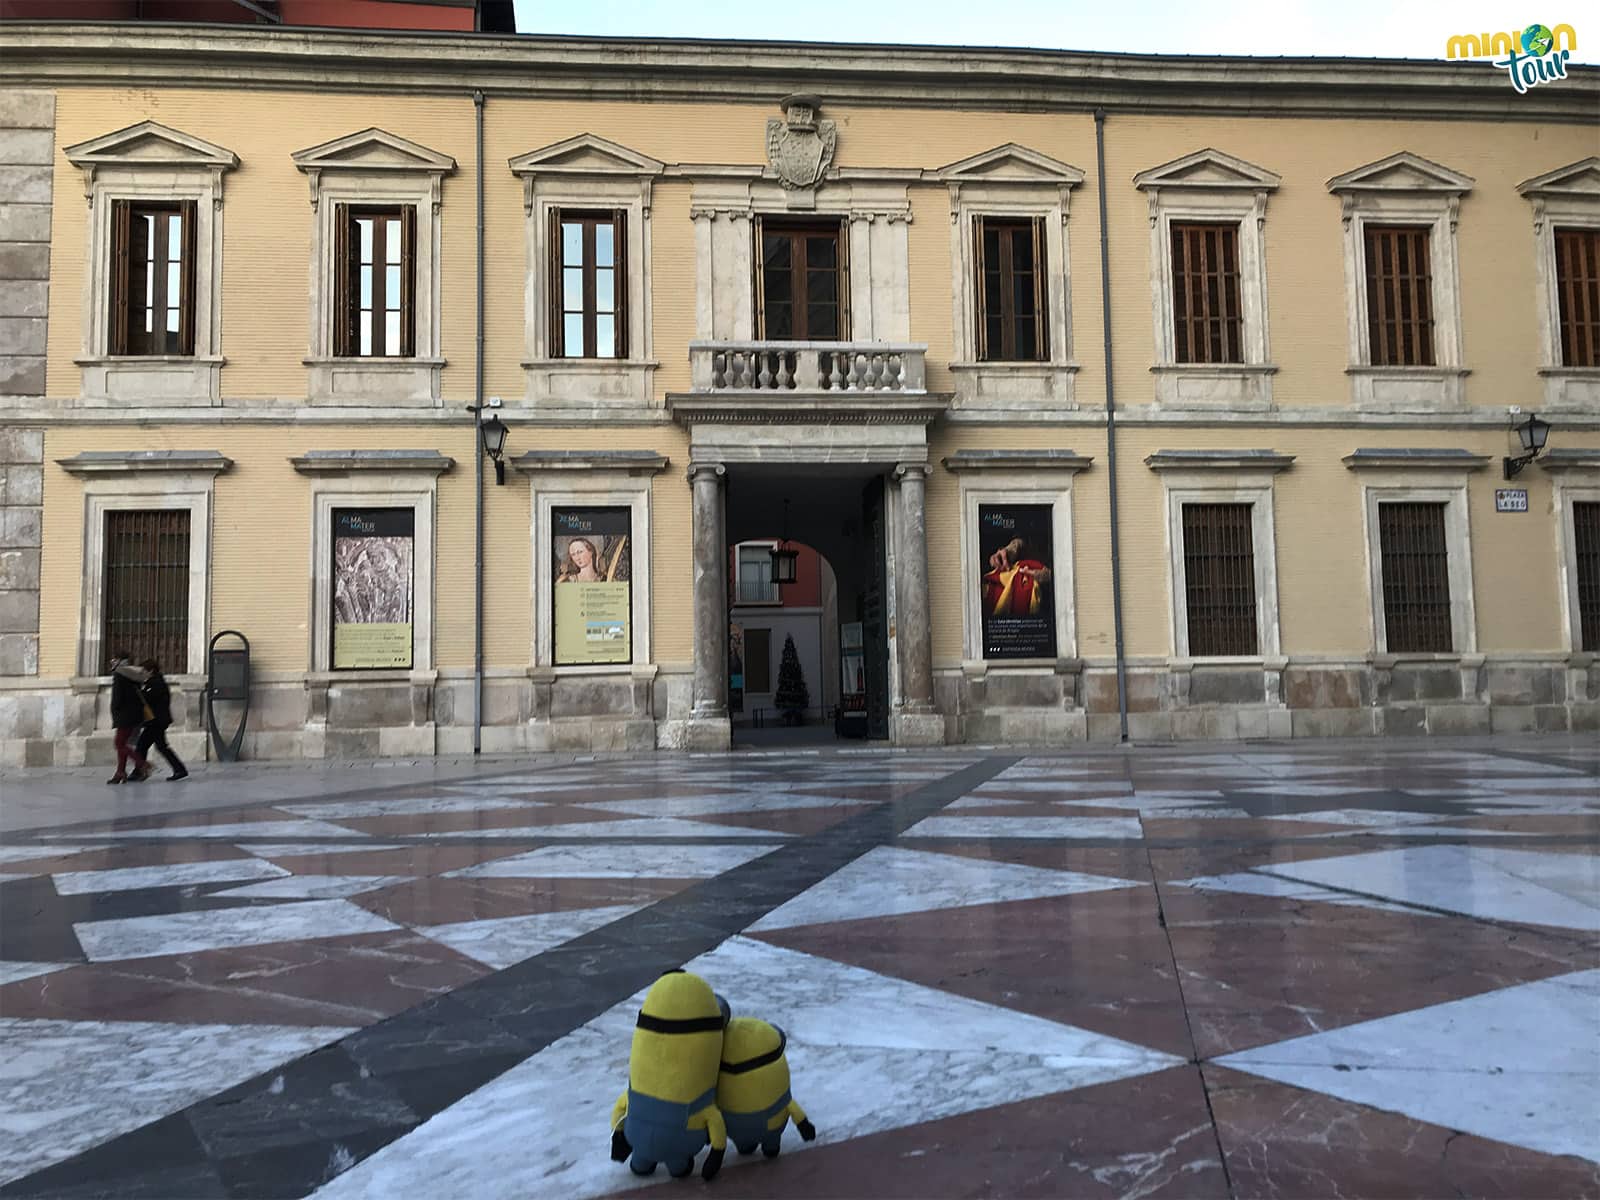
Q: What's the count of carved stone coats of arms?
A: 1